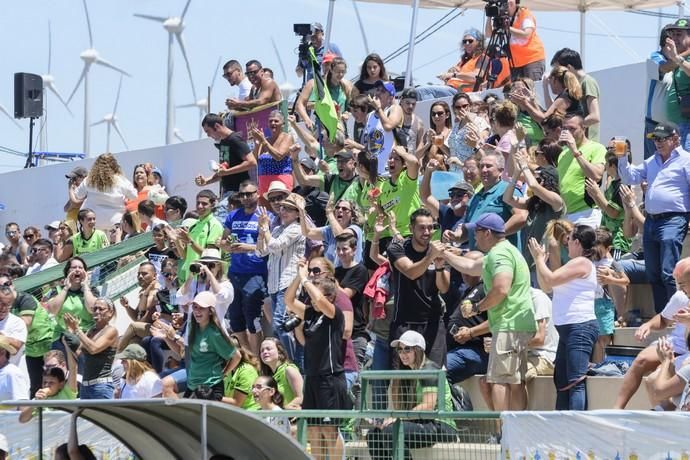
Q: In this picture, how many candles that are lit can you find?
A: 0